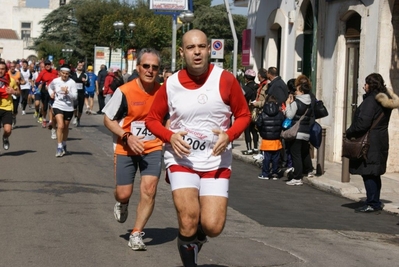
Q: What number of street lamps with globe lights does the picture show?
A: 3